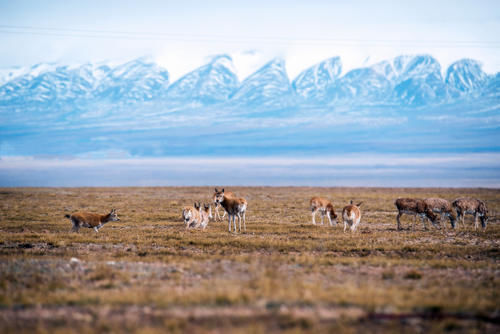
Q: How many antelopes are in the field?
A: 10